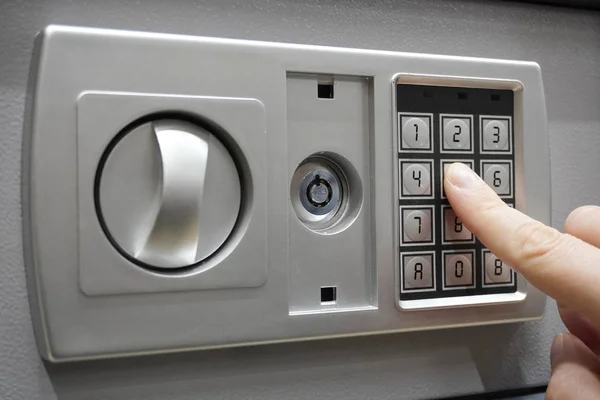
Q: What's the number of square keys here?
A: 12